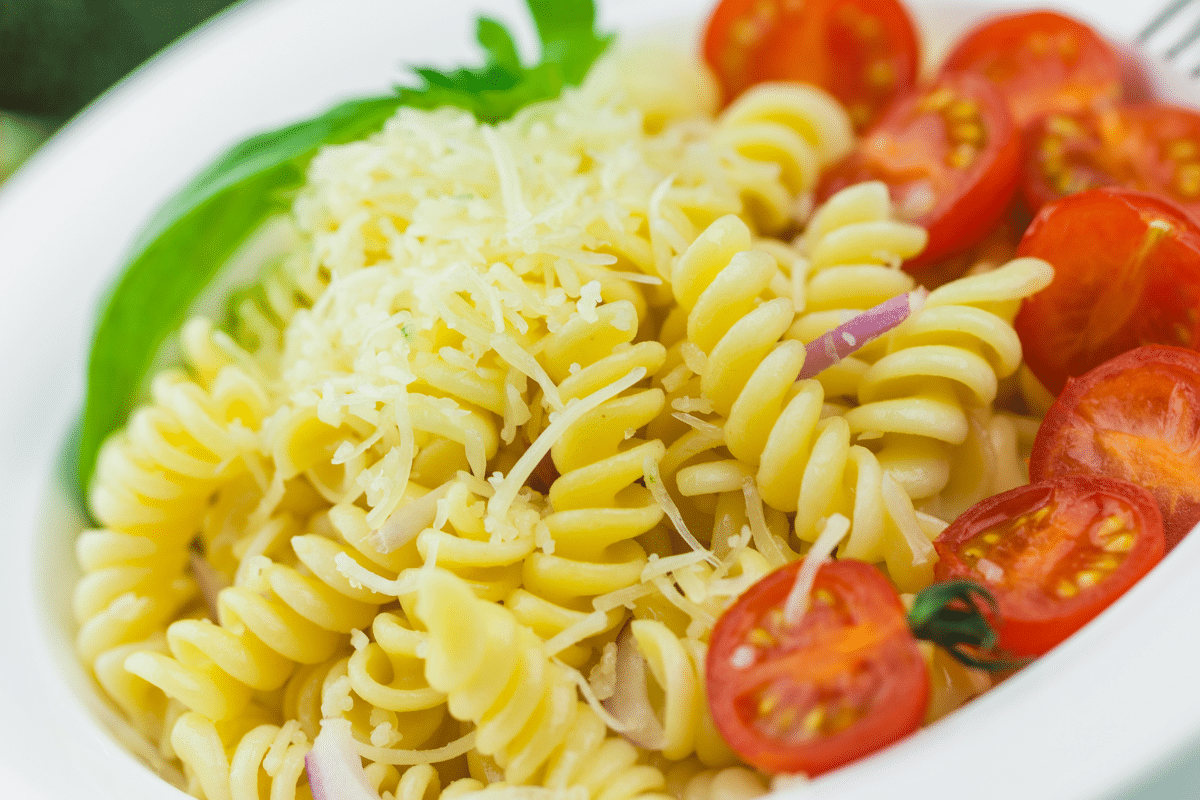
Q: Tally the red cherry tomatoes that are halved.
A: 8